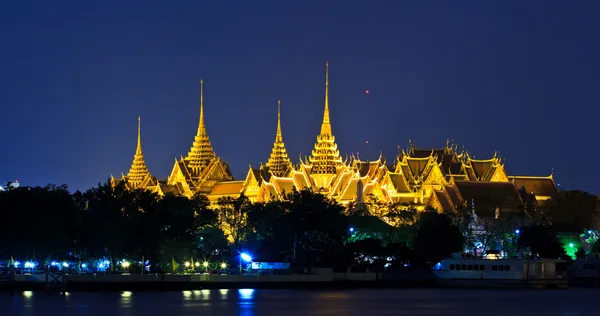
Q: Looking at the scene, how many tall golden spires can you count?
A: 4